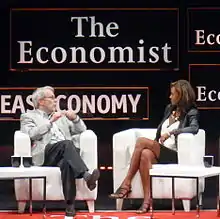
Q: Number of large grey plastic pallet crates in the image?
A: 0